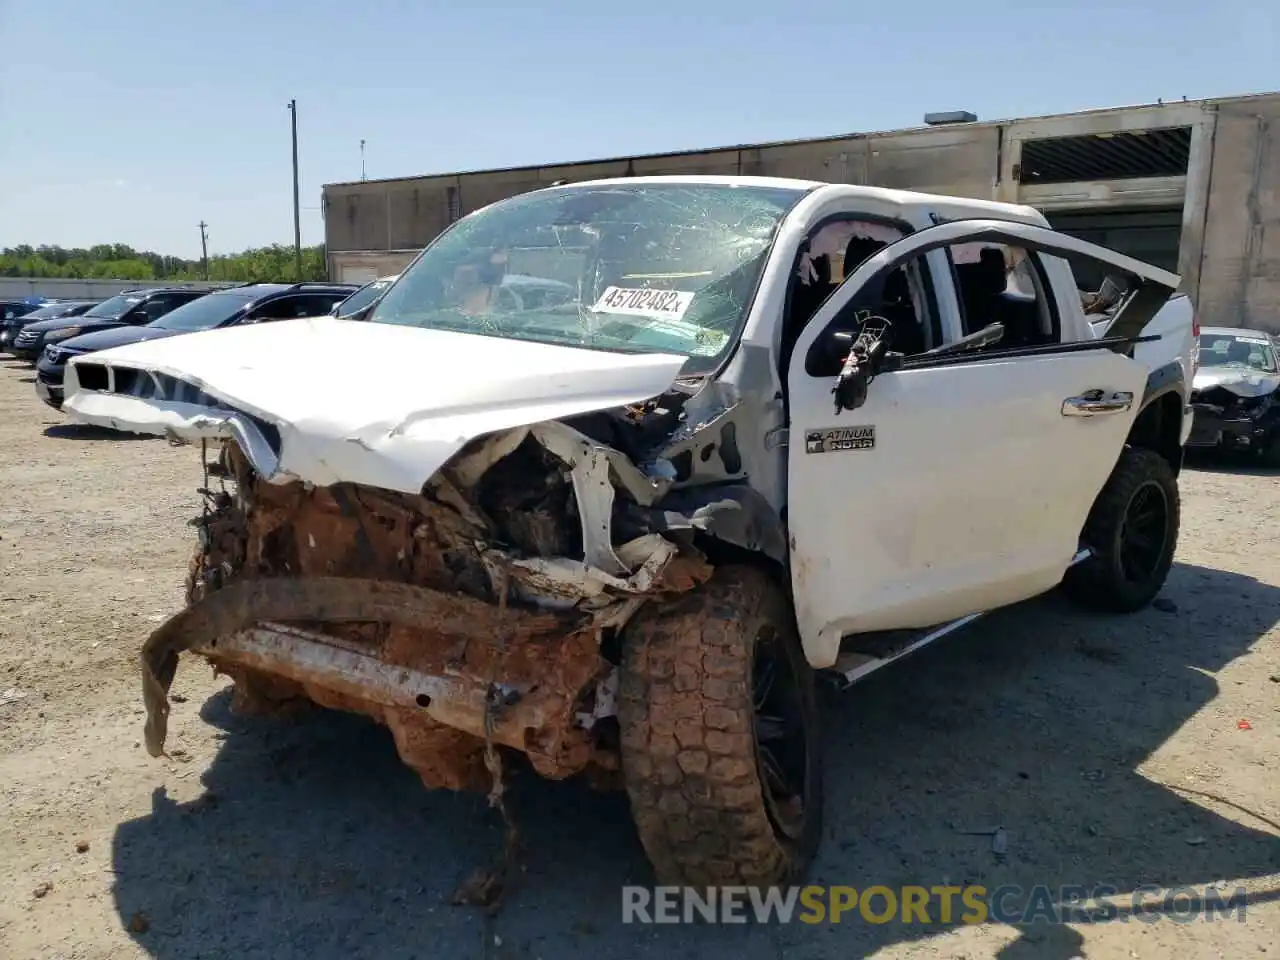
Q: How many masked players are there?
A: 0